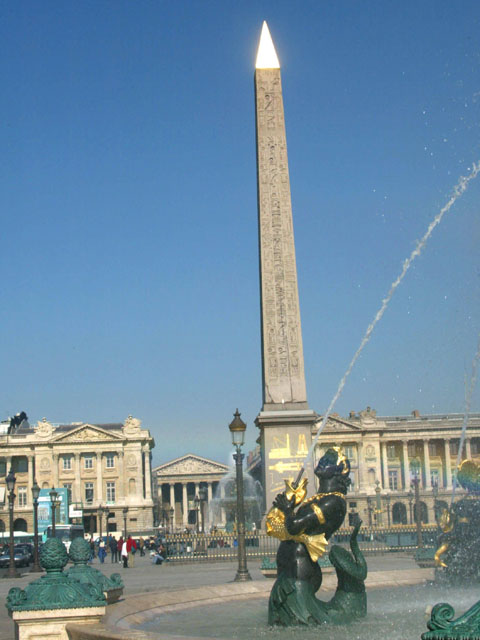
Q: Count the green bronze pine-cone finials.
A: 2